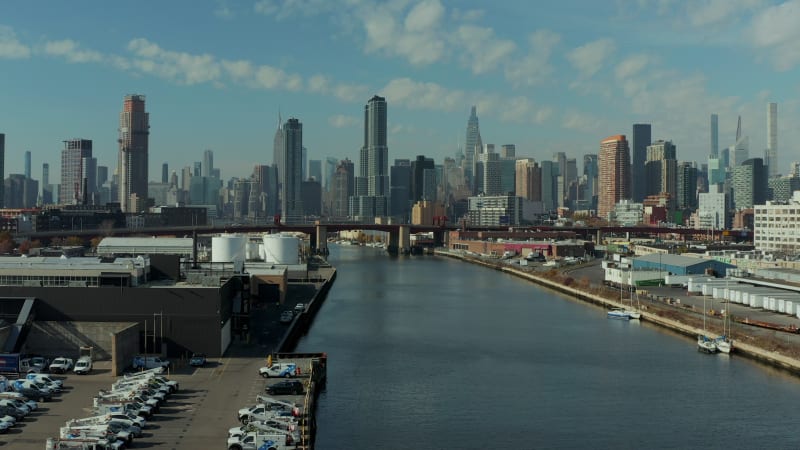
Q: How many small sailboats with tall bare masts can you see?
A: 4